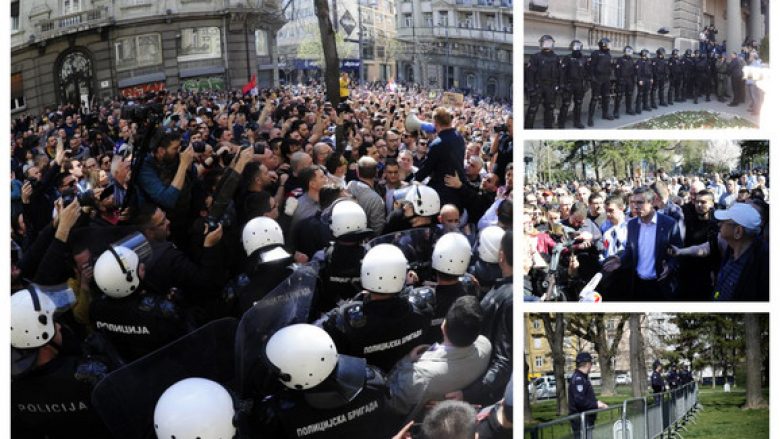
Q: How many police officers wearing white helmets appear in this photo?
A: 10